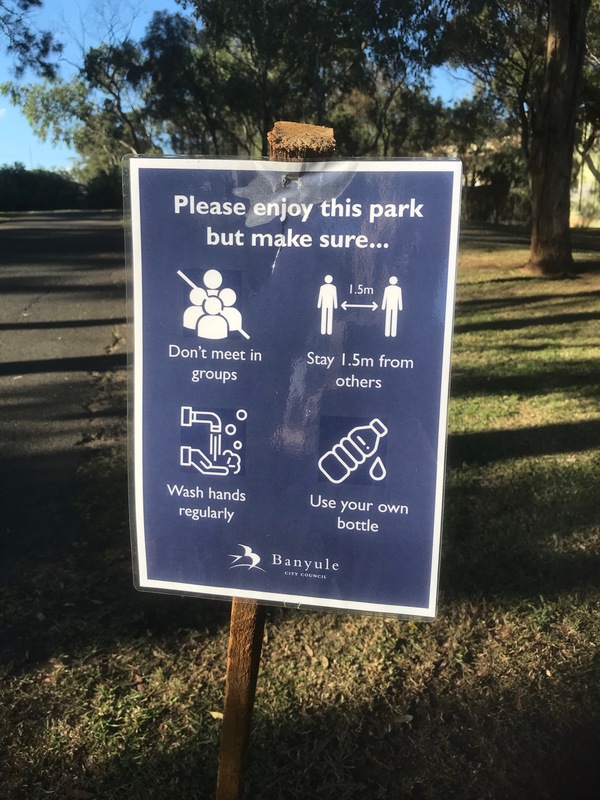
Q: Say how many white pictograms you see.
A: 4